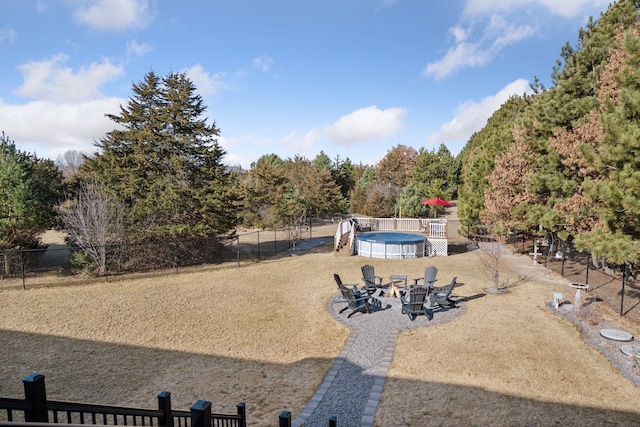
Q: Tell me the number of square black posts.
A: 6